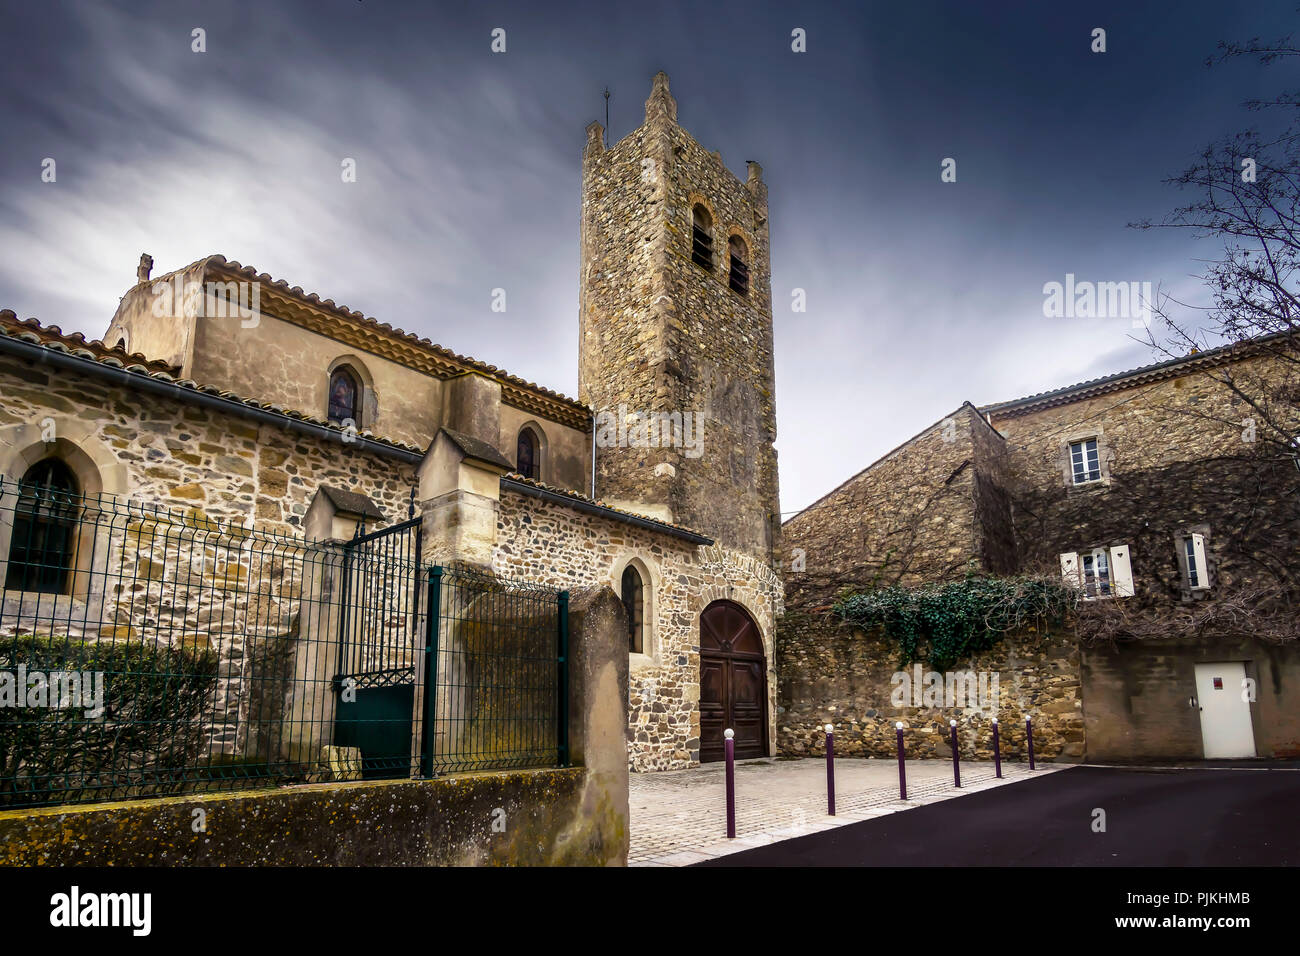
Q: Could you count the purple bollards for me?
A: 6